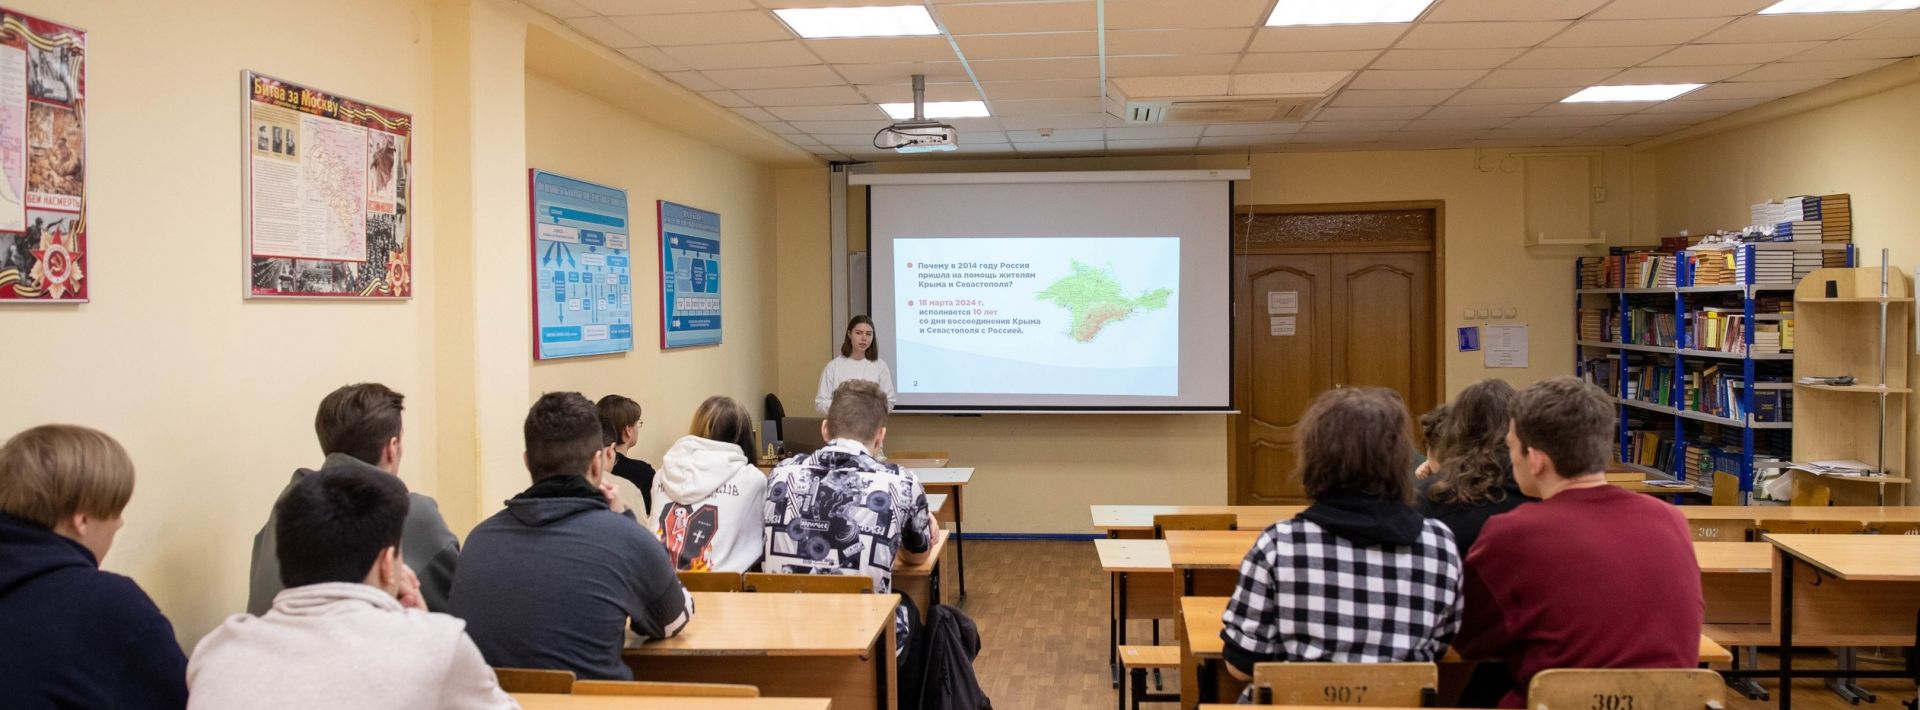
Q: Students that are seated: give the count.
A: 12